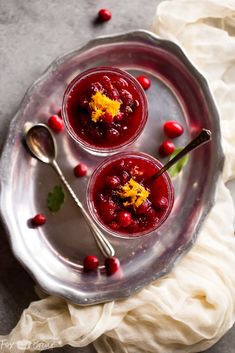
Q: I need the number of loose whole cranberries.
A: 9